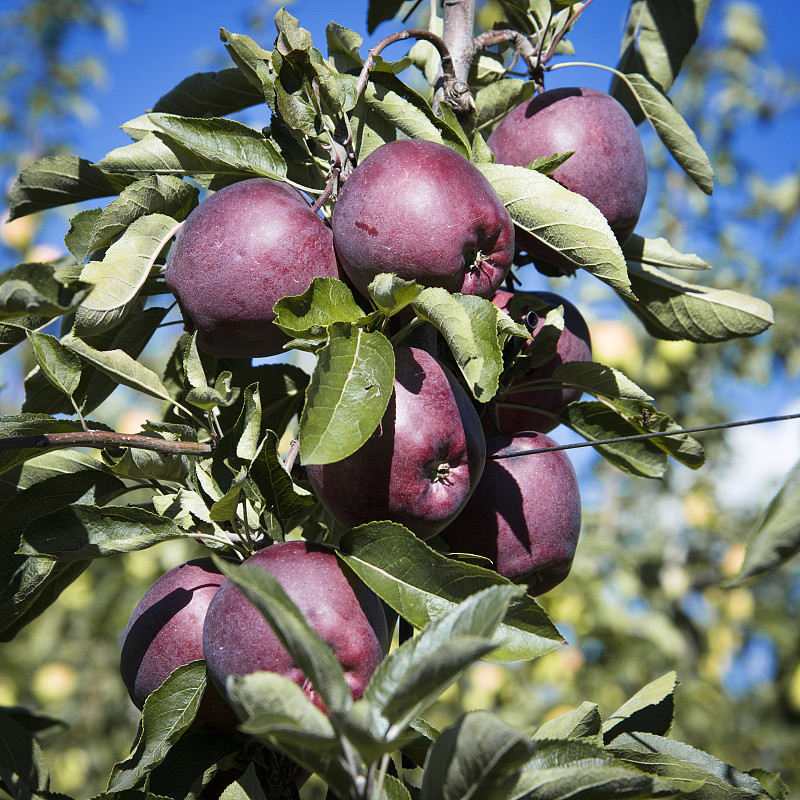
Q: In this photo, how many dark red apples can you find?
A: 8